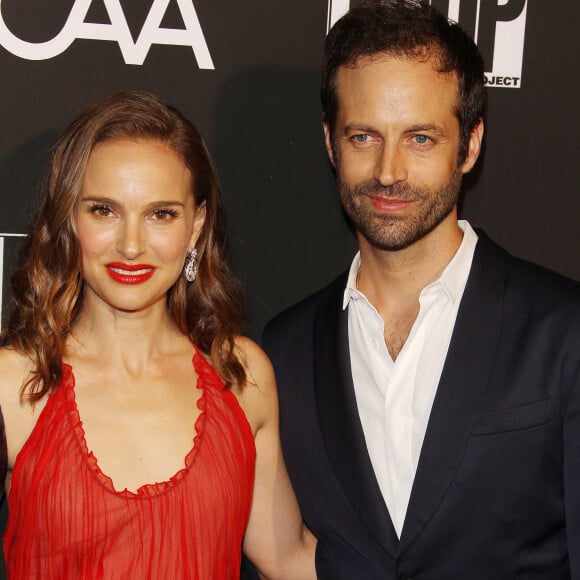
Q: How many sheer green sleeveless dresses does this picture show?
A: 0